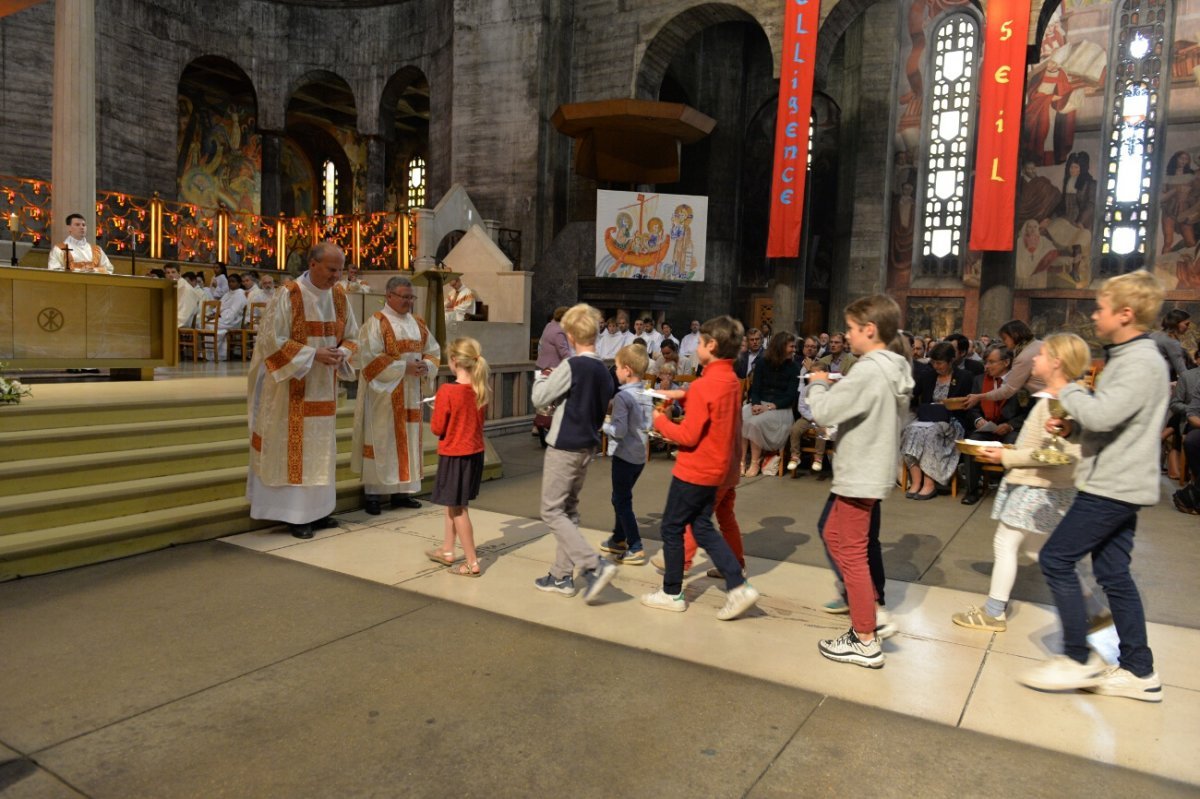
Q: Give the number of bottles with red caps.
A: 0